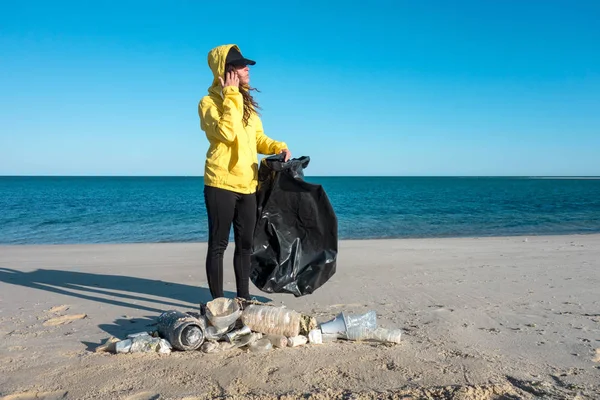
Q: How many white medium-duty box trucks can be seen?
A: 0